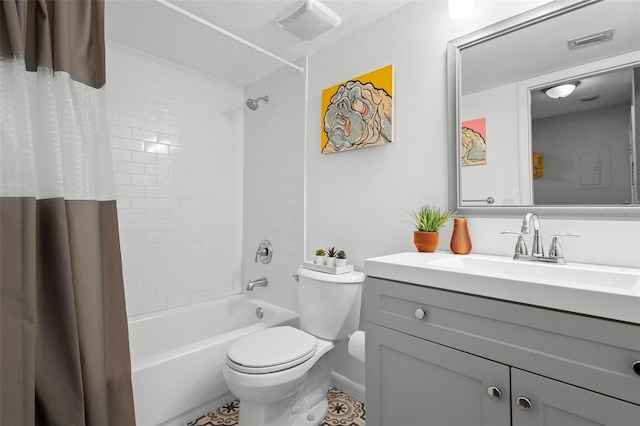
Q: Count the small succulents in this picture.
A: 3